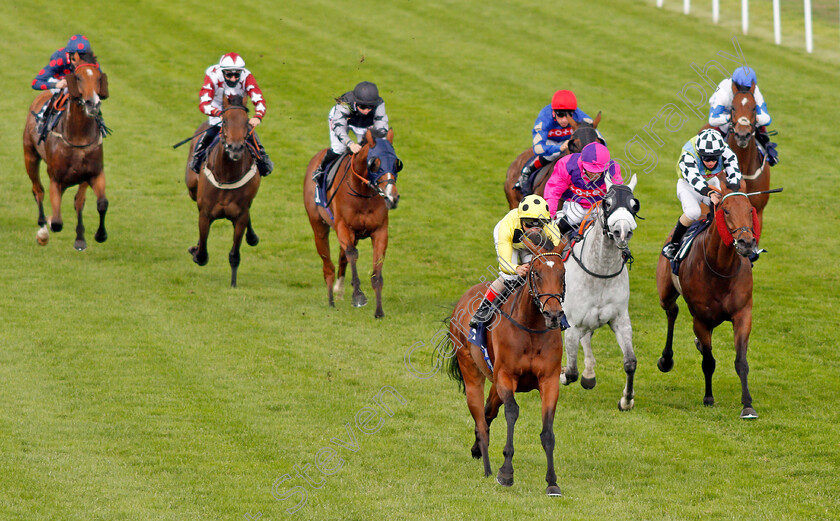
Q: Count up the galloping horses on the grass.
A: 8